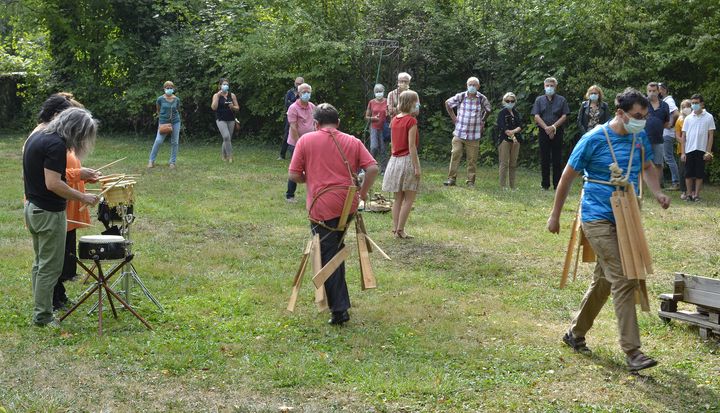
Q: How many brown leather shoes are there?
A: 2